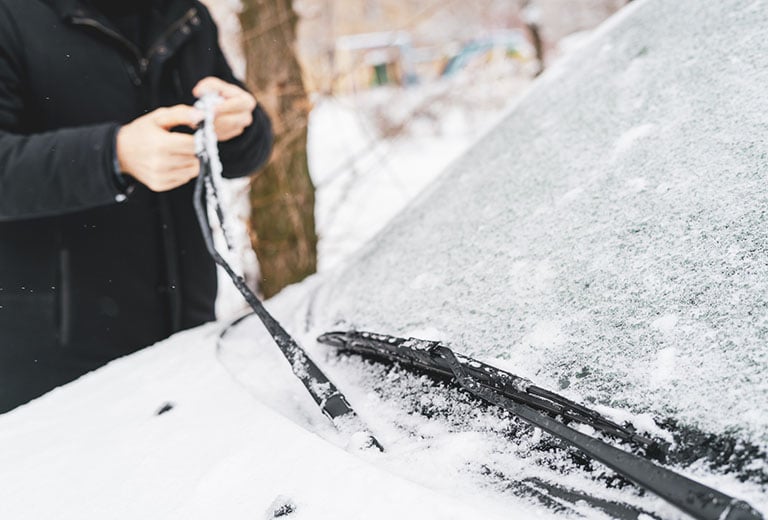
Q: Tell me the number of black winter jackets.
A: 1